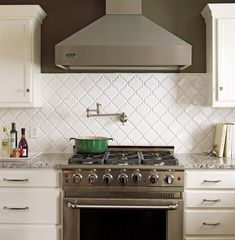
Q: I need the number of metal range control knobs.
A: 7